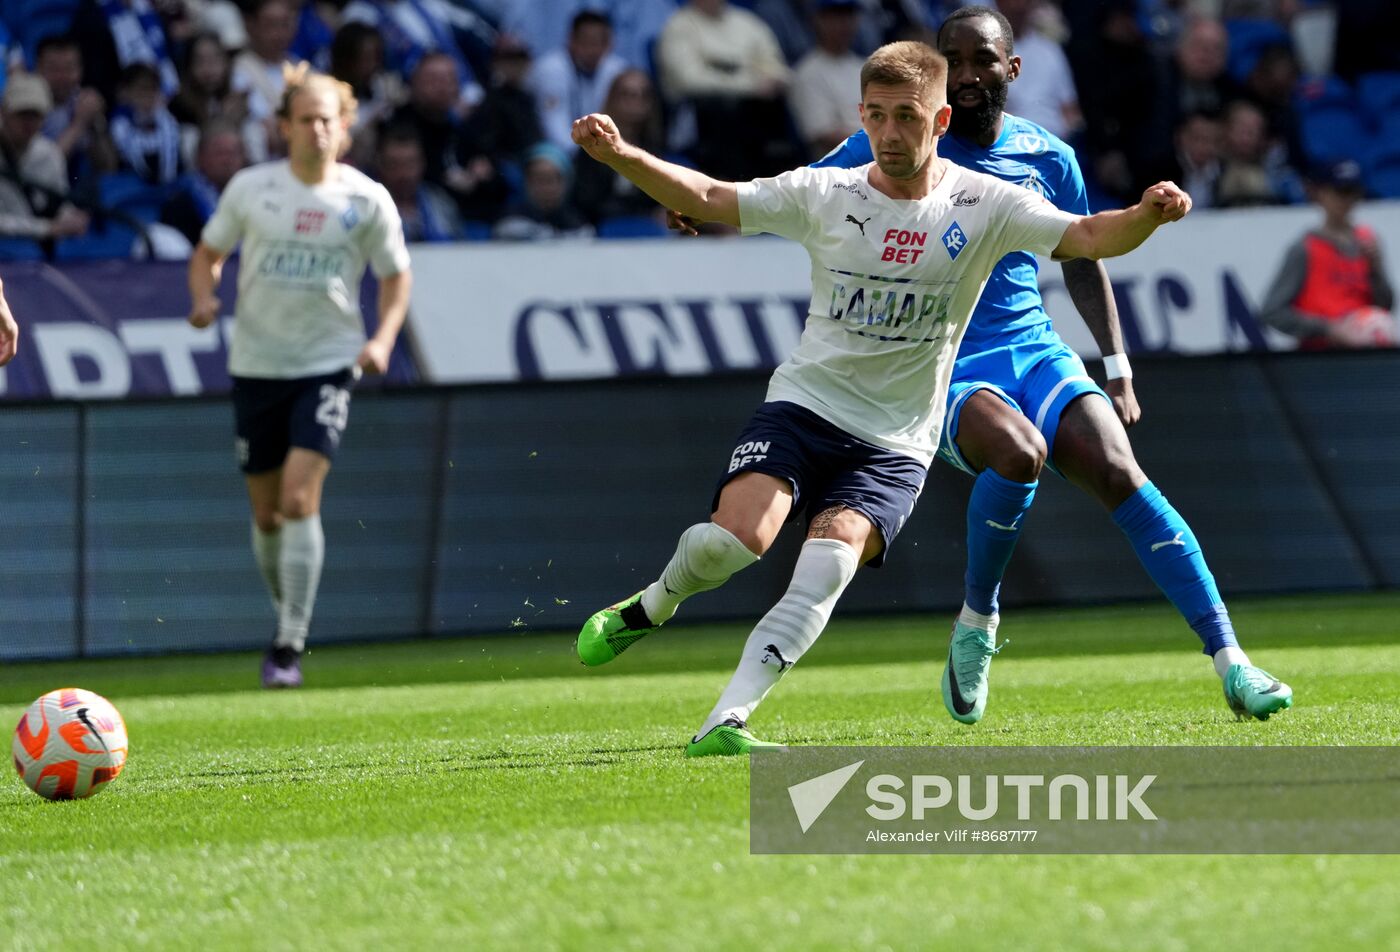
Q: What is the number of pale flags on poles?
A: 0